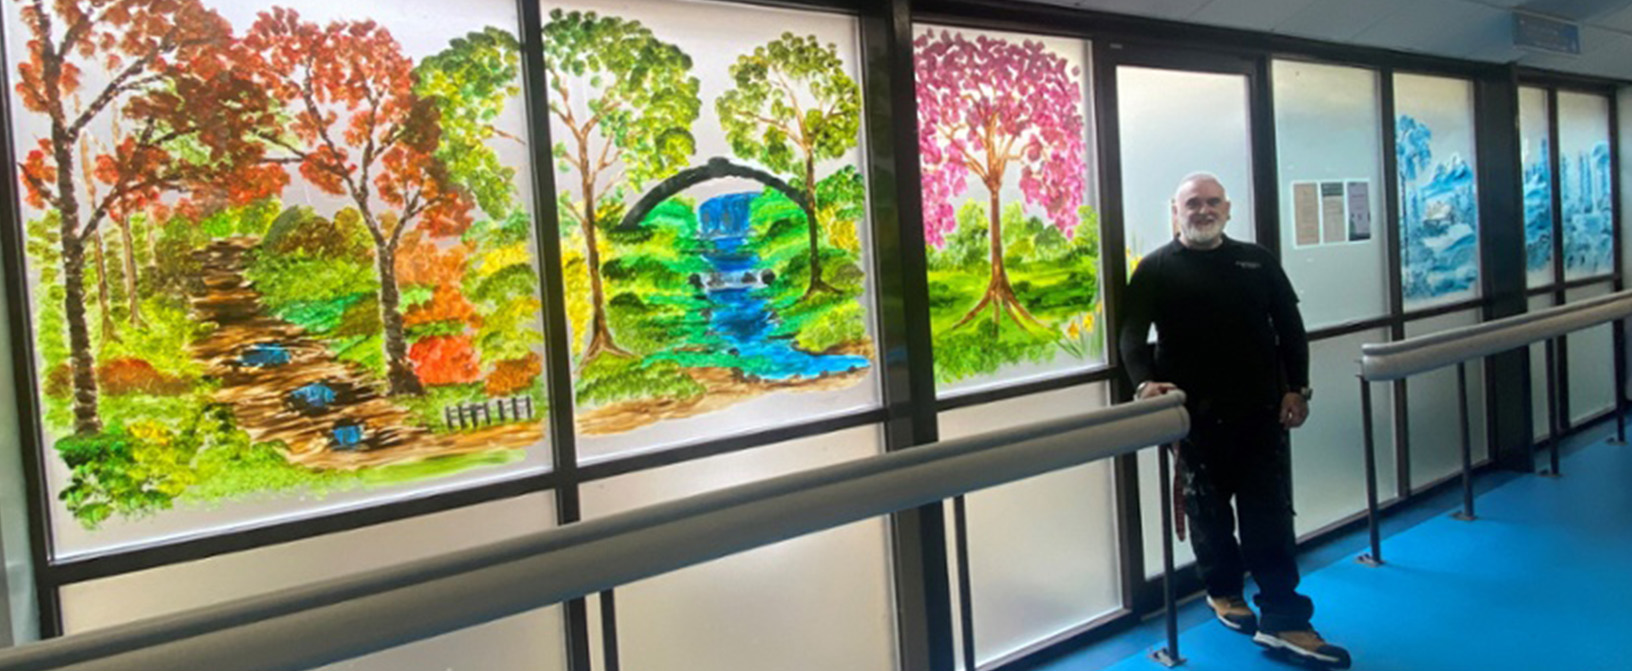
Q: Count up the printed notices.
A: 3